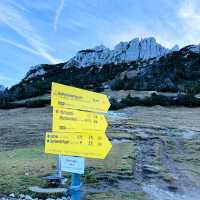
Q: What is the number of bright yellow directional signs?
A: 3